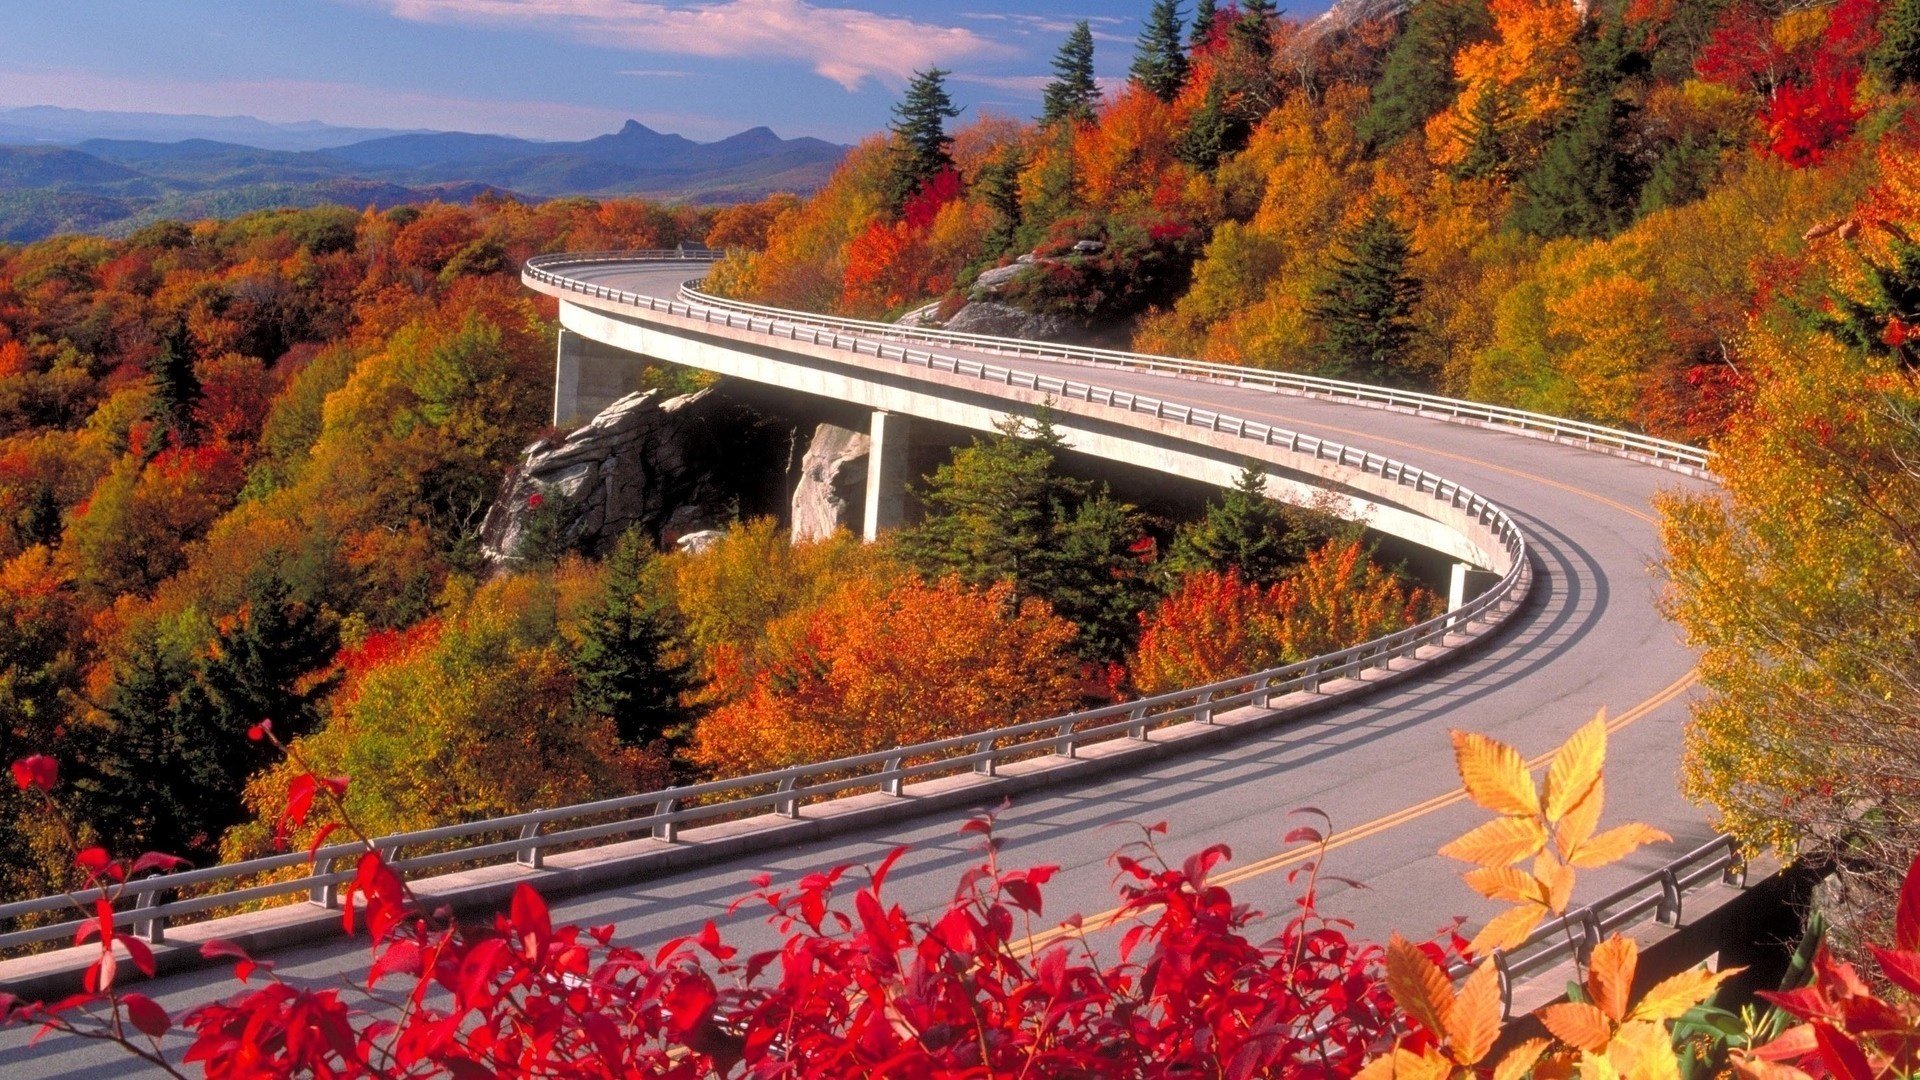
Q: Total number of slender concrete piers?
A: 3